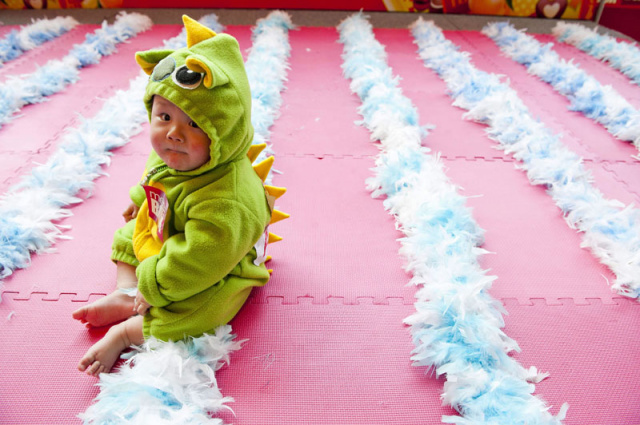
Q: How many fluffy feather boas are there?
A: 8